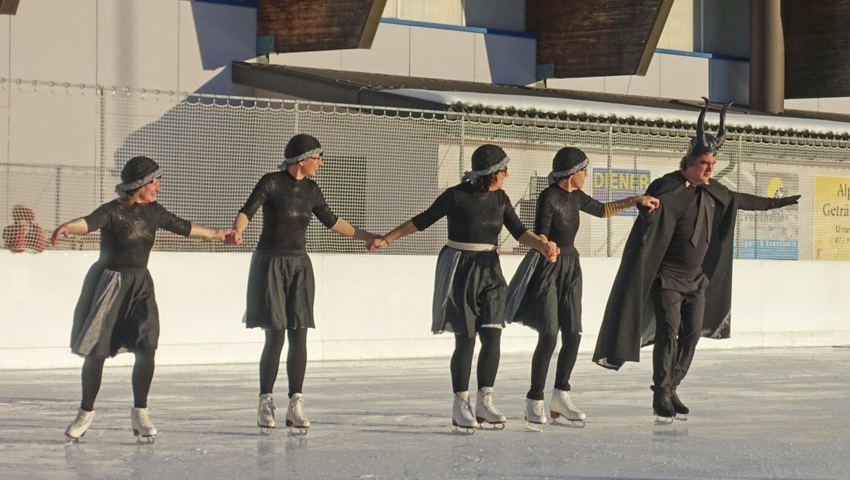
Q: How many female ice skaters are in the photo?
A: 4